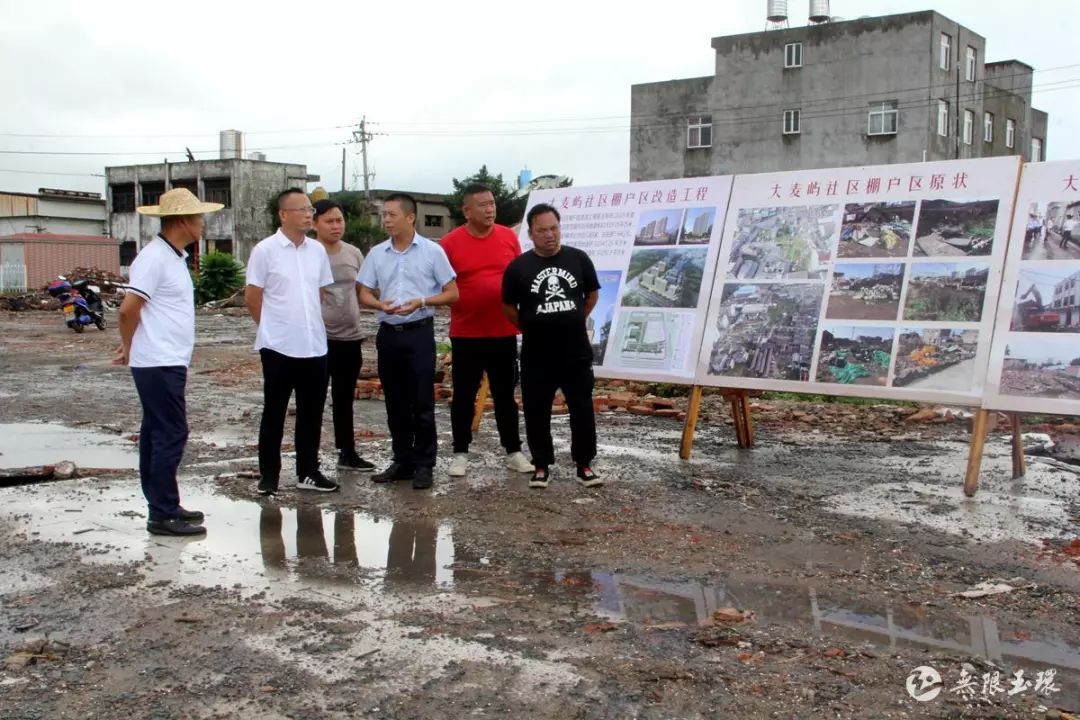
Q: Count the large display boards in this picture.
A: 3